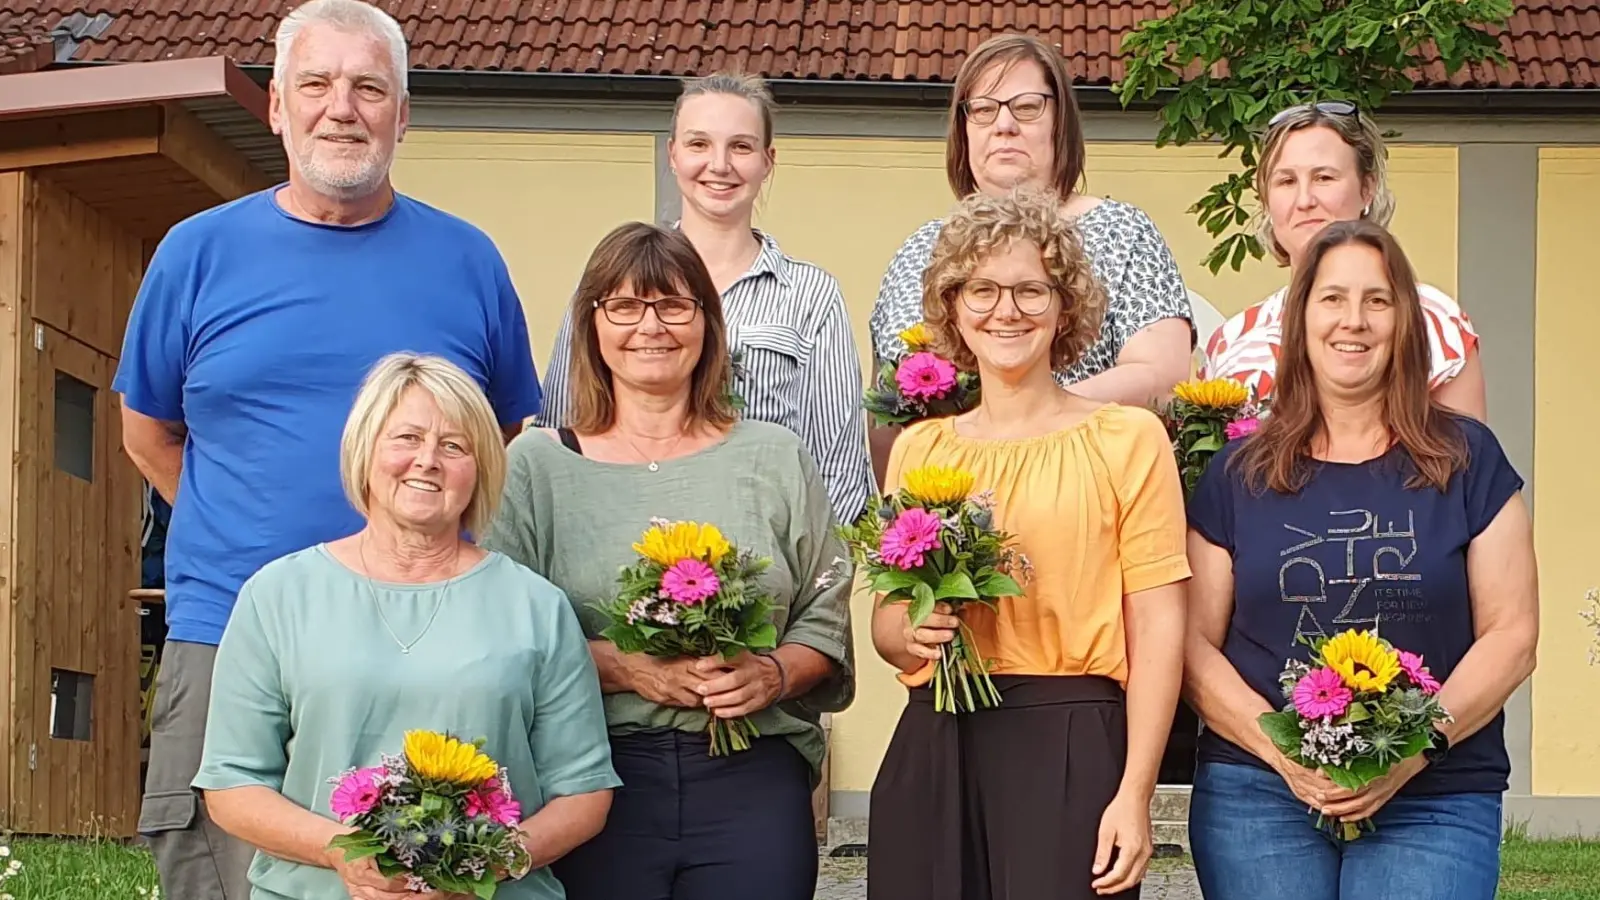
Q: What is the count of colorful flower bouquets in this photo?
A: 6